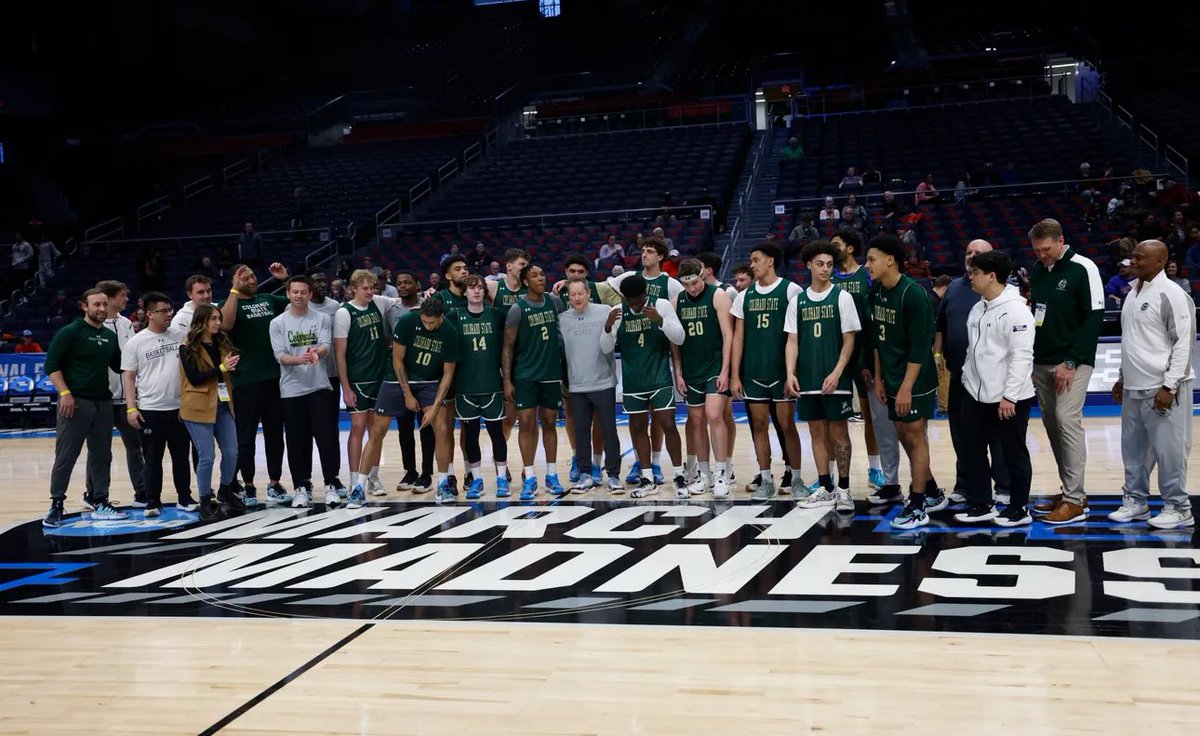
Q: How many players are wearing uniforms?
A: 15